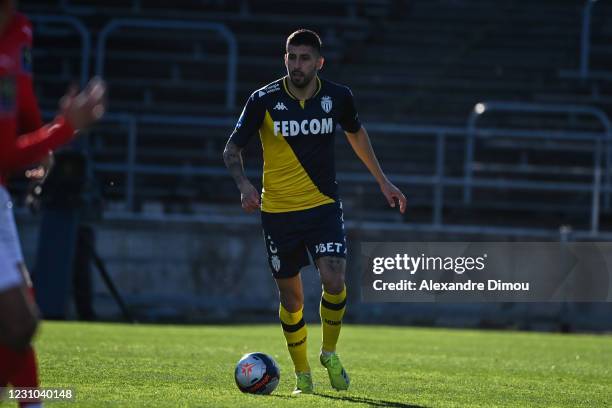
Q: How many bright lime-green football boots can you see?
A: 2